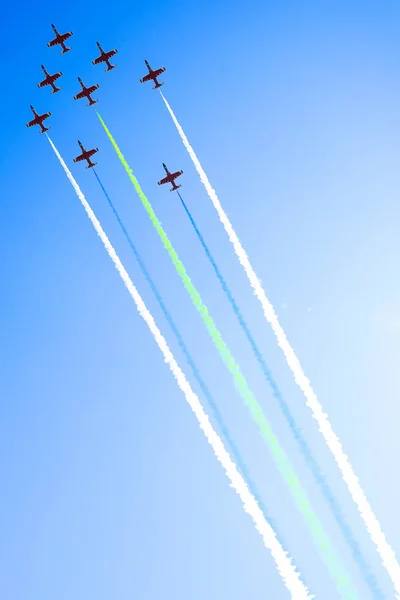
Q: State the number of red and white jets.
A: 8